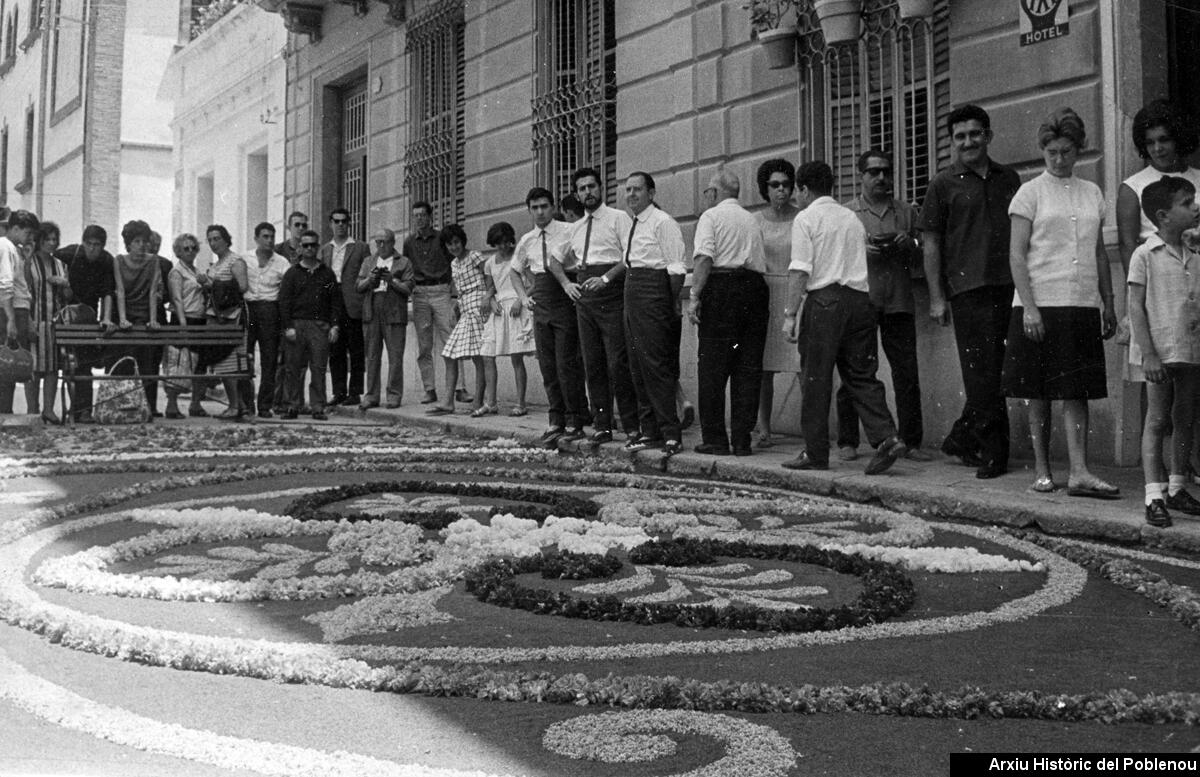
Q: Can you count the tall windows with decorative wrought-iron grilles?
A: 3